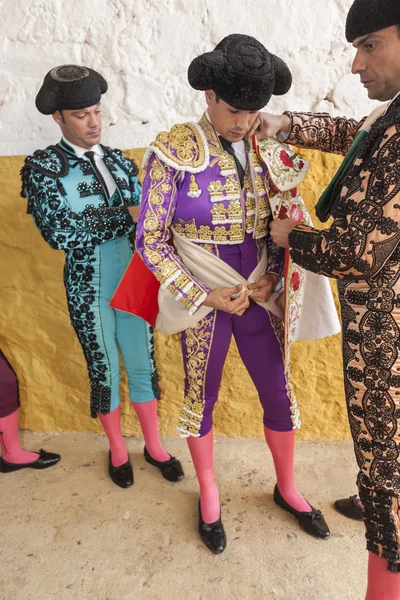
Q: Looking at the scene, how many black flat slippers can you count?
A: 6